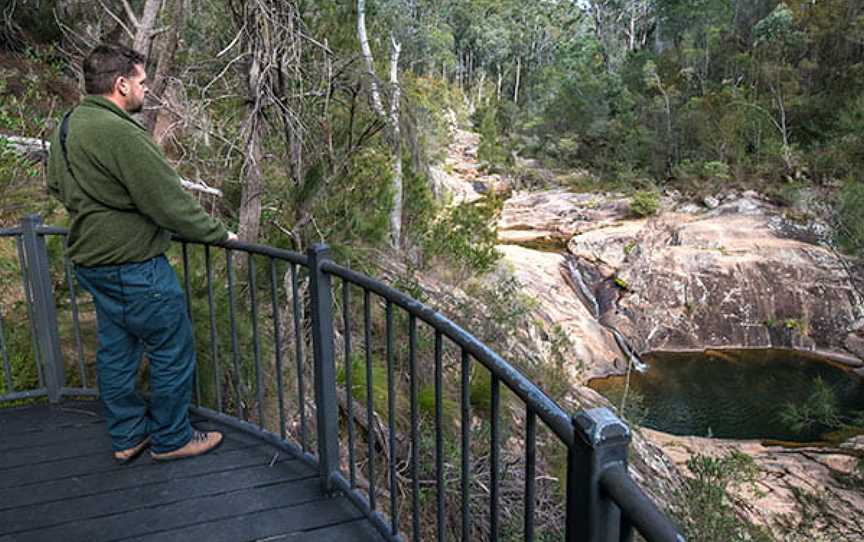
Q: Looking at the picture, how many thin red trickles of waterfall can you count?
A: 0